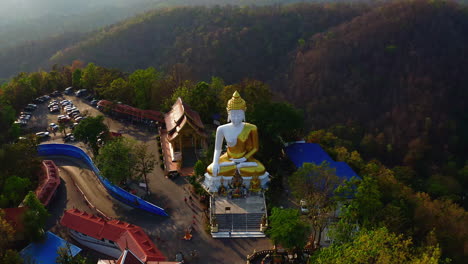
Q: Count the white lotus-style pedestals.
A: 1